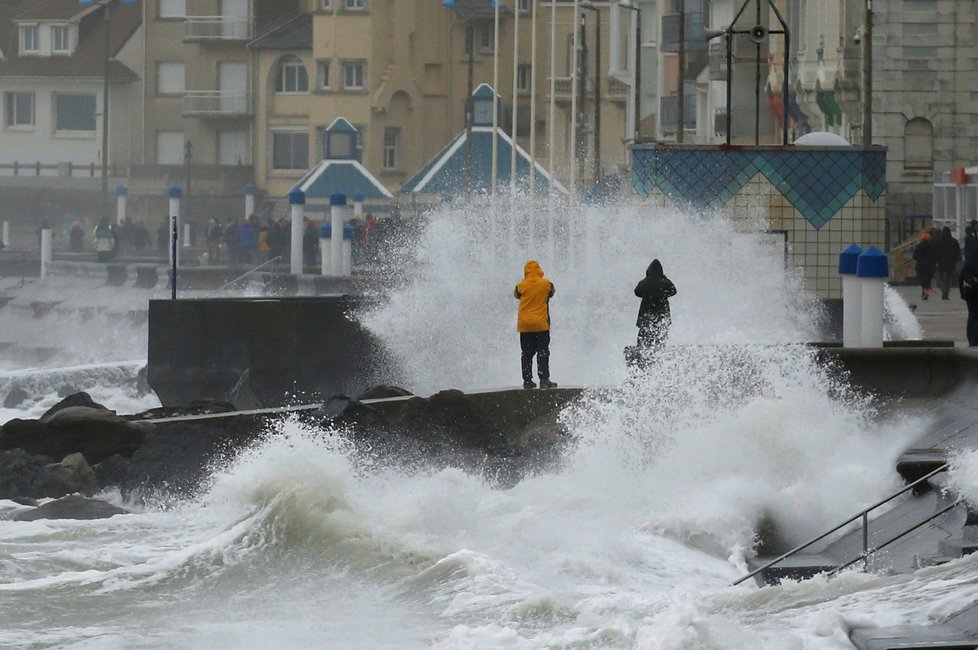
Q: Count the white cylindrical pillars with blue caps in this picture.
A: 10